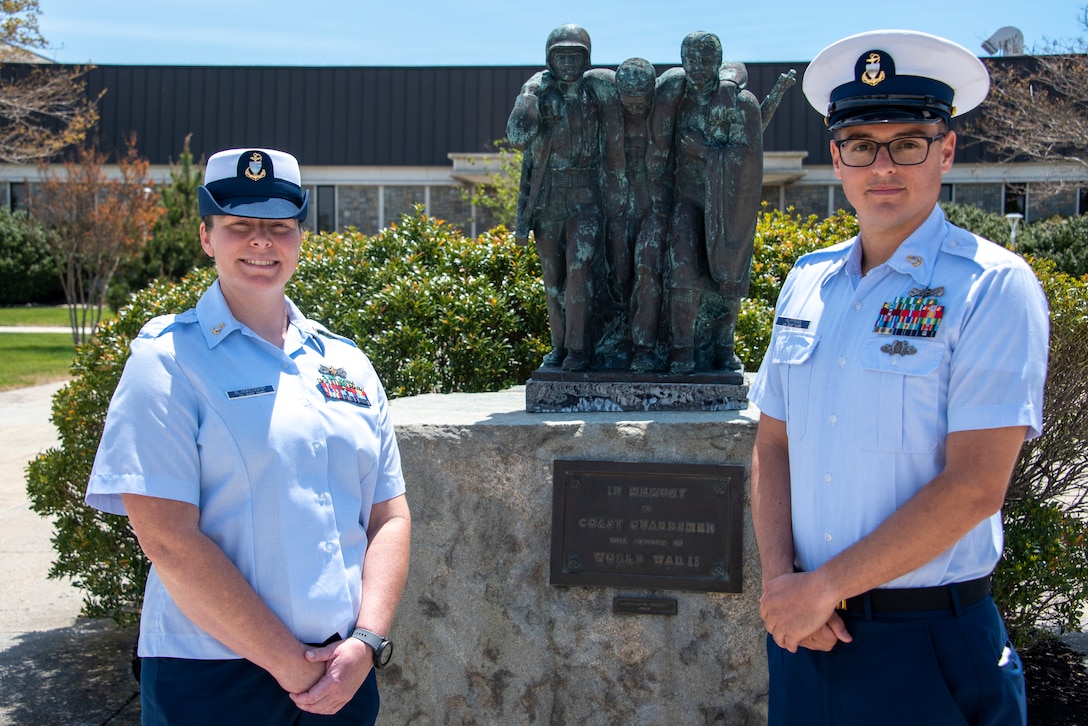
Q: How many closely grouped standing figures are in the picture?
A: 3